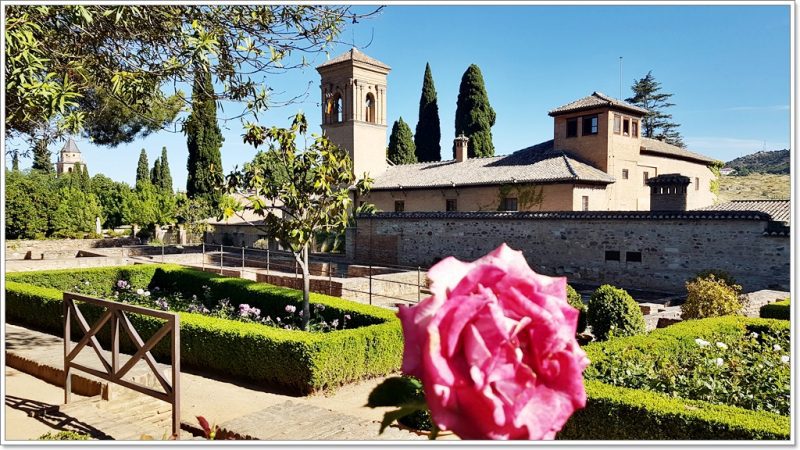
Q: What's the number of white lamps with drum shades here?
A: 0